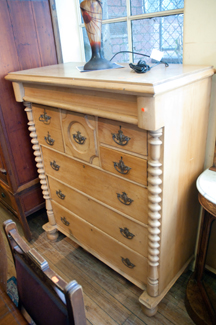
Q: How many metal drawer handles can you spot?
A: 11